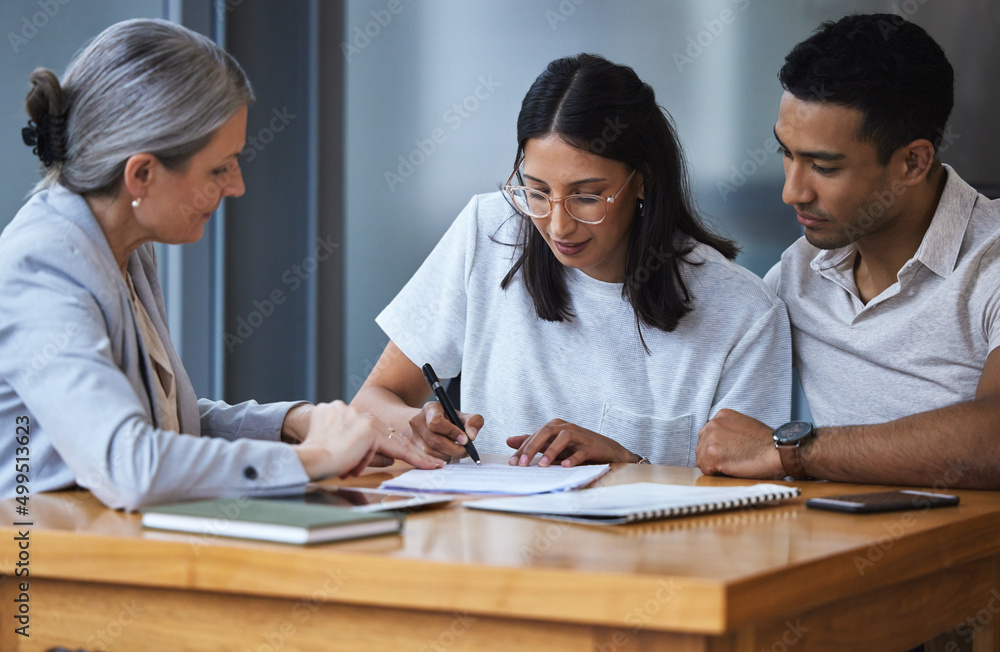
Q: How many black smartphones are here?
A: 1